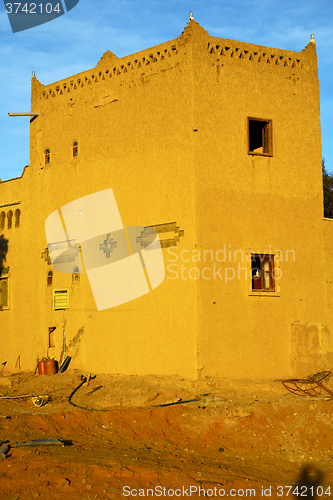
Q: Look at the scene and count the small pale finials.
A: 3